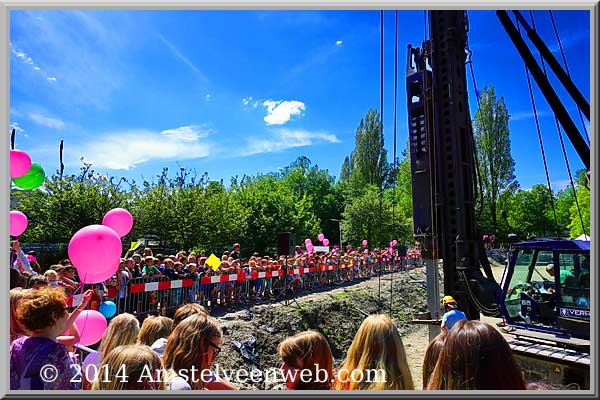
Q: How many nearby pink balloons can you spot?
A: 5